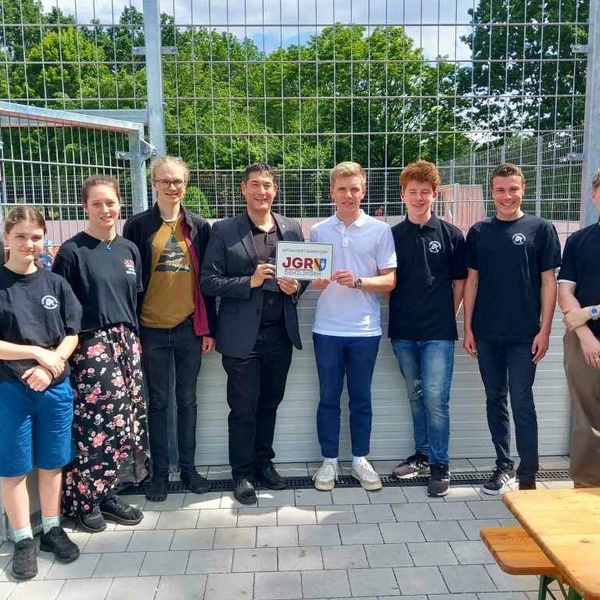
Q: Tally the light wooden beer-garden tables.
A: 1